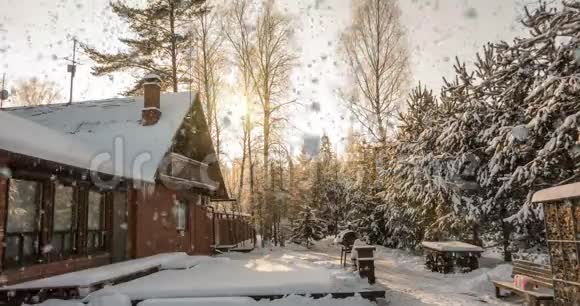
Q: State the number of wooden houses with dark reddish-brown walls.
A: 1